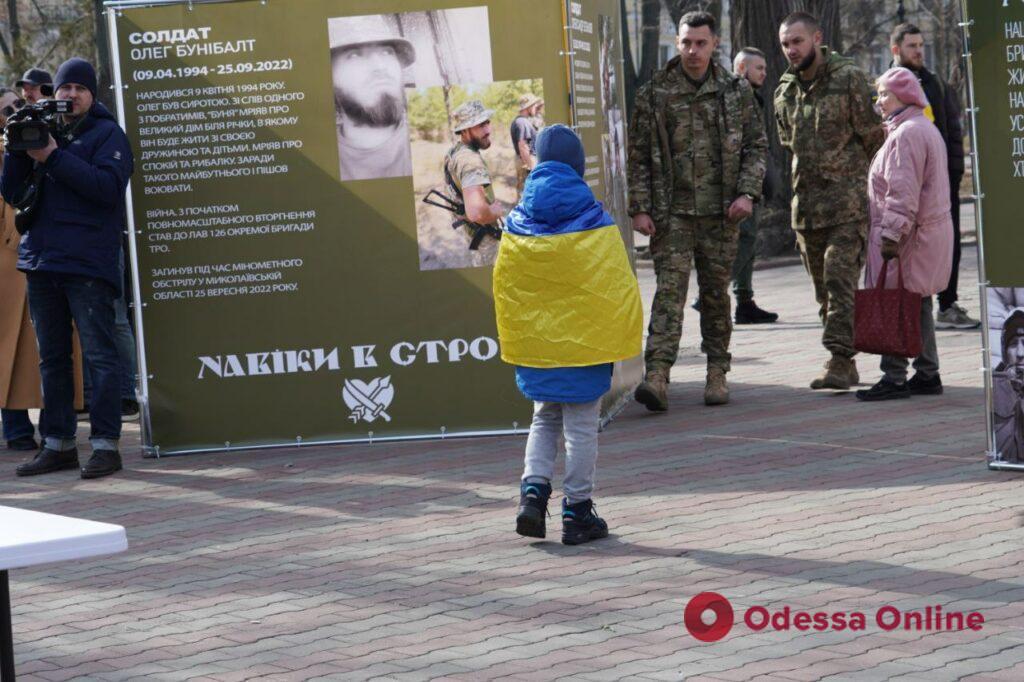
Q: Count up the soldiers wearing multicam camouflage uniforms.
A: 2